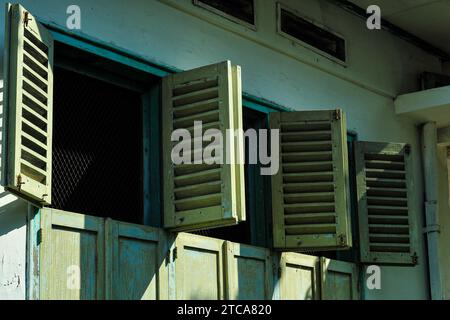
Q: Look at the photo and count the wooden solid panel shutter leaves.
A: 6